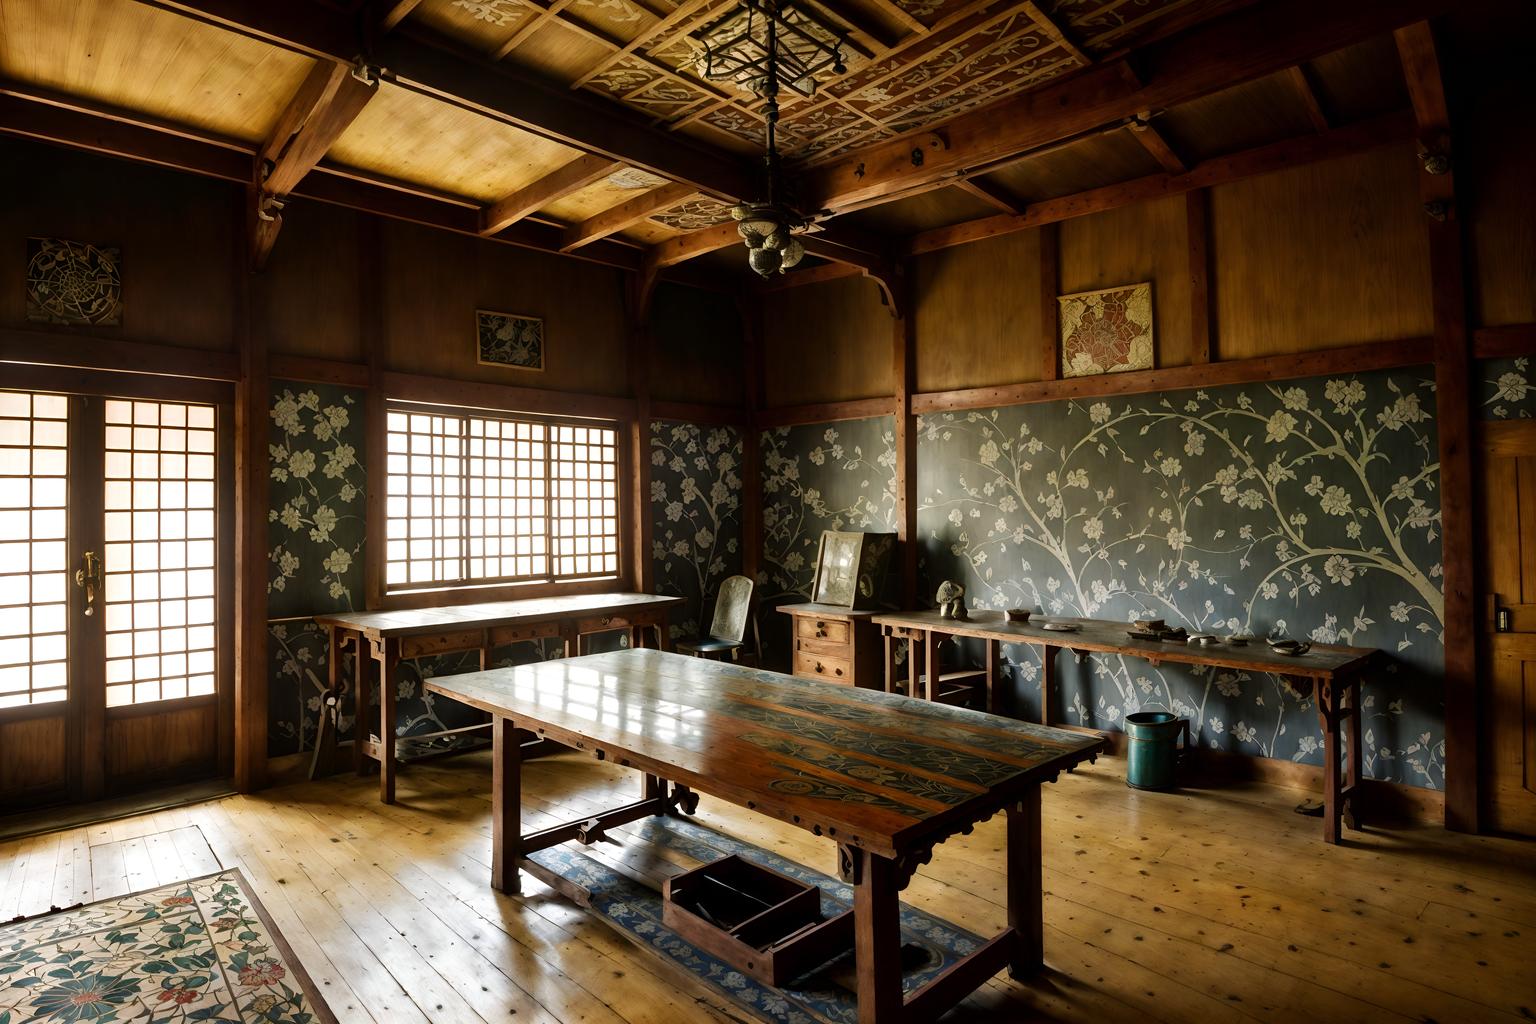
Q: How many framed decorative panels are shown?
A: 3